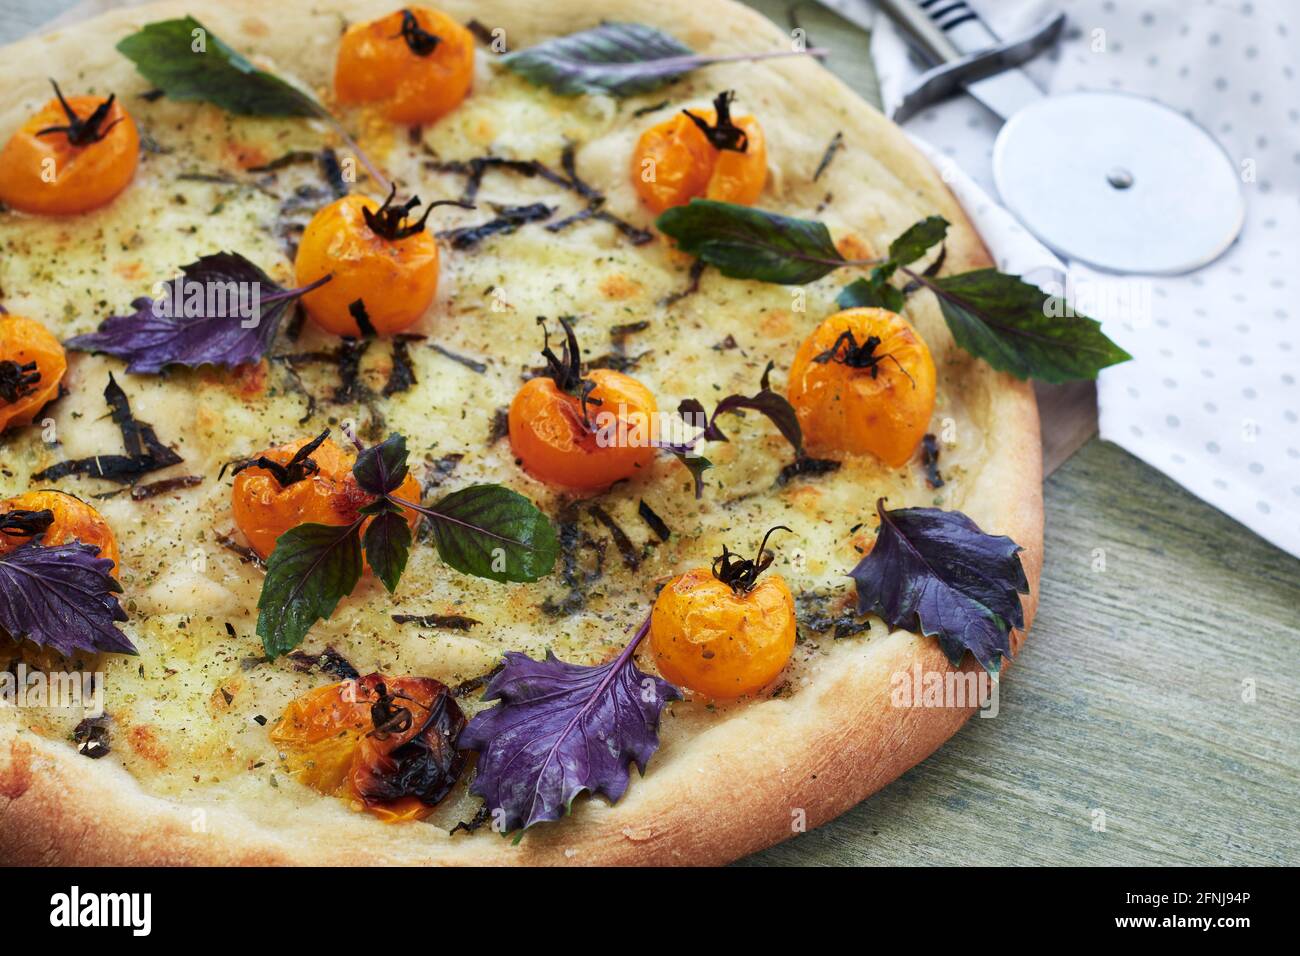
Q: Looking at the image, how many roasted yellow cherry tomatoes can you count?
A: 11